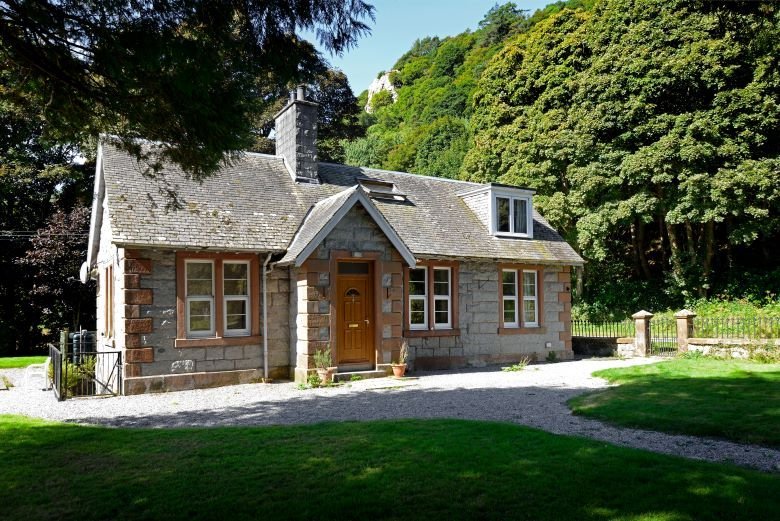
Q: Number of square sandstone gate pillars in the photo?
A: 2